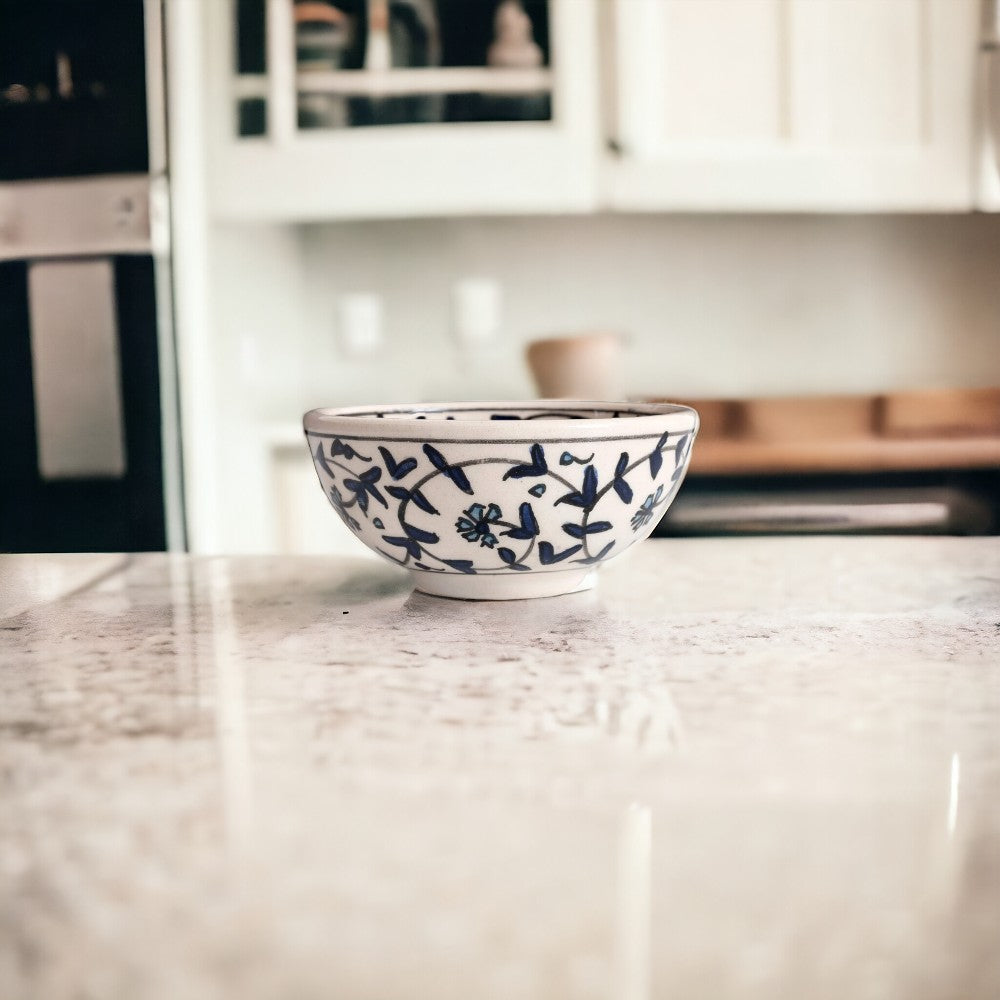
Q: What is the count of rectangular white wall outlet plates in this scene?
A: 2